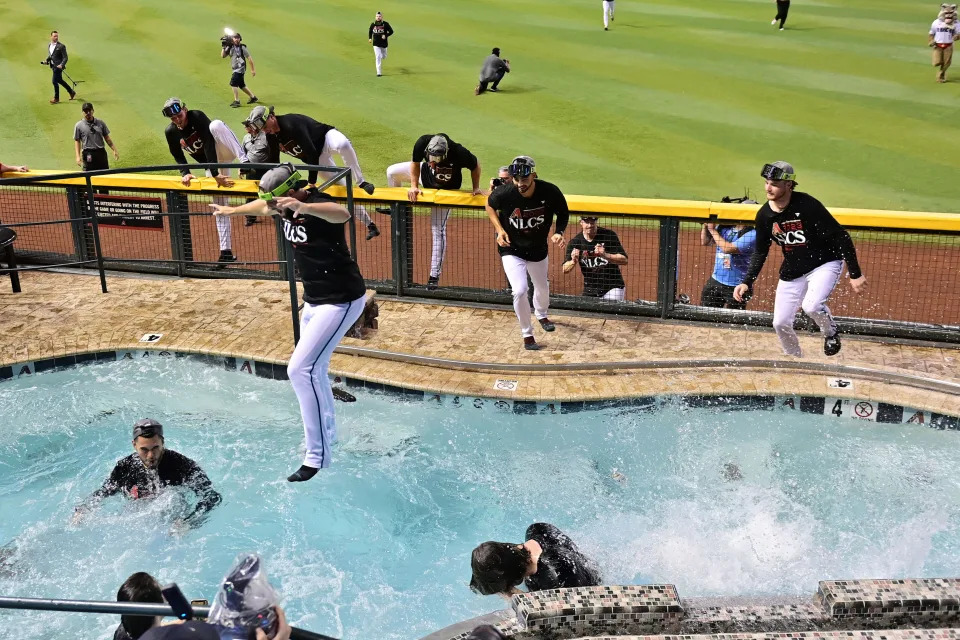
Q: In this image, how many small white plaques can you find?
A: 3